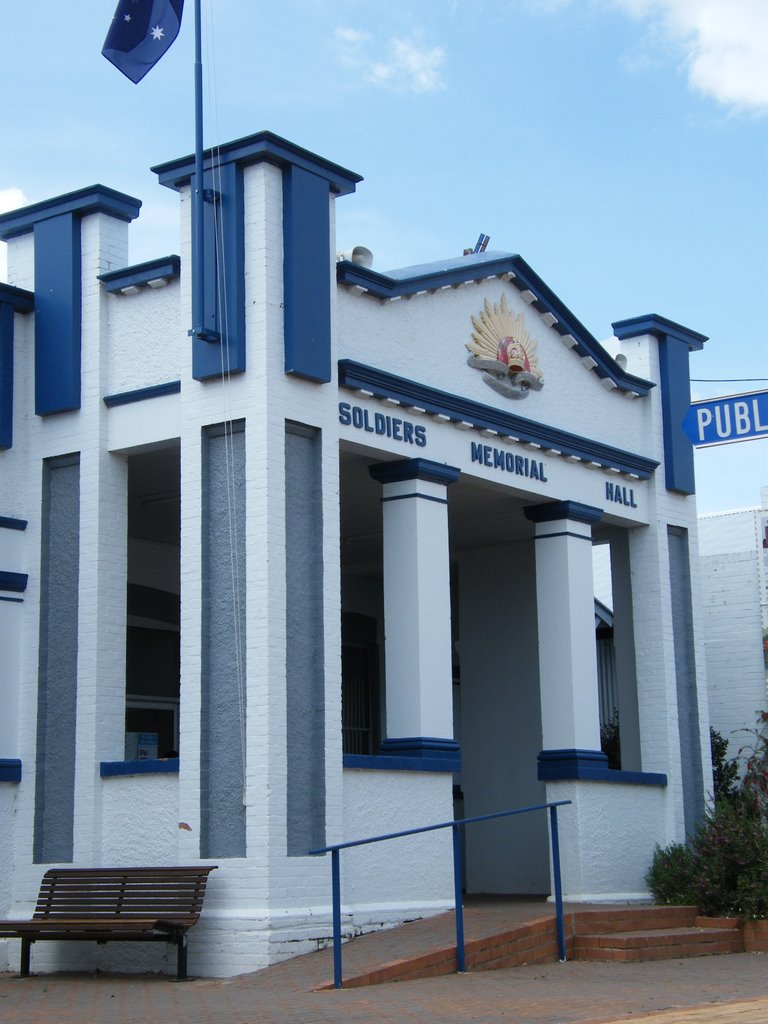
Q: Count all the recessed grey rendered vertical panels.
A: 4